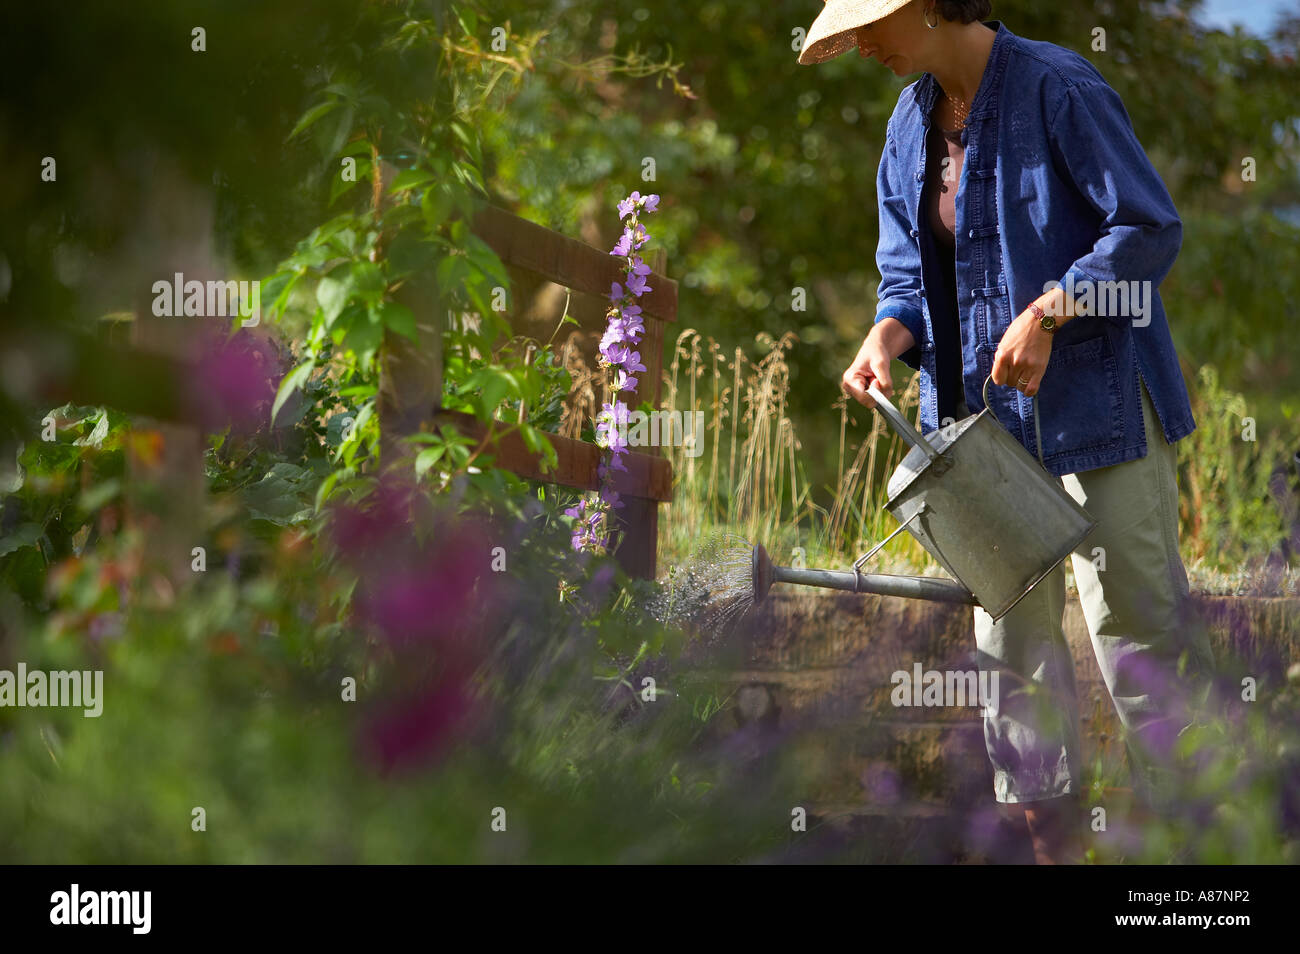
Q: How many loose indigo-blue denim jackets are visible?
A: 1